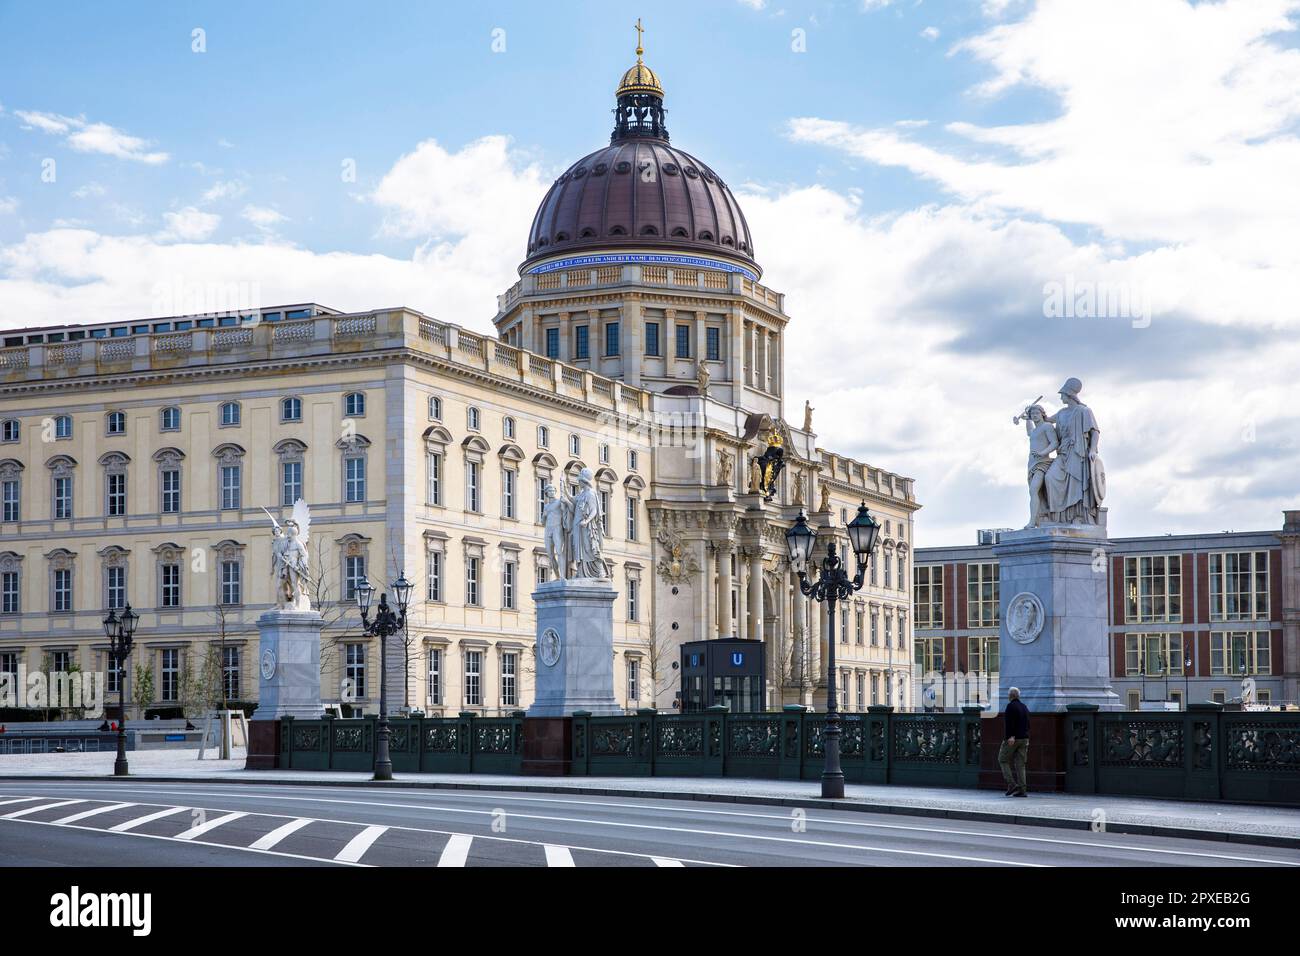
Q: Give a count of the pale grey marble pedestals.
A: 3